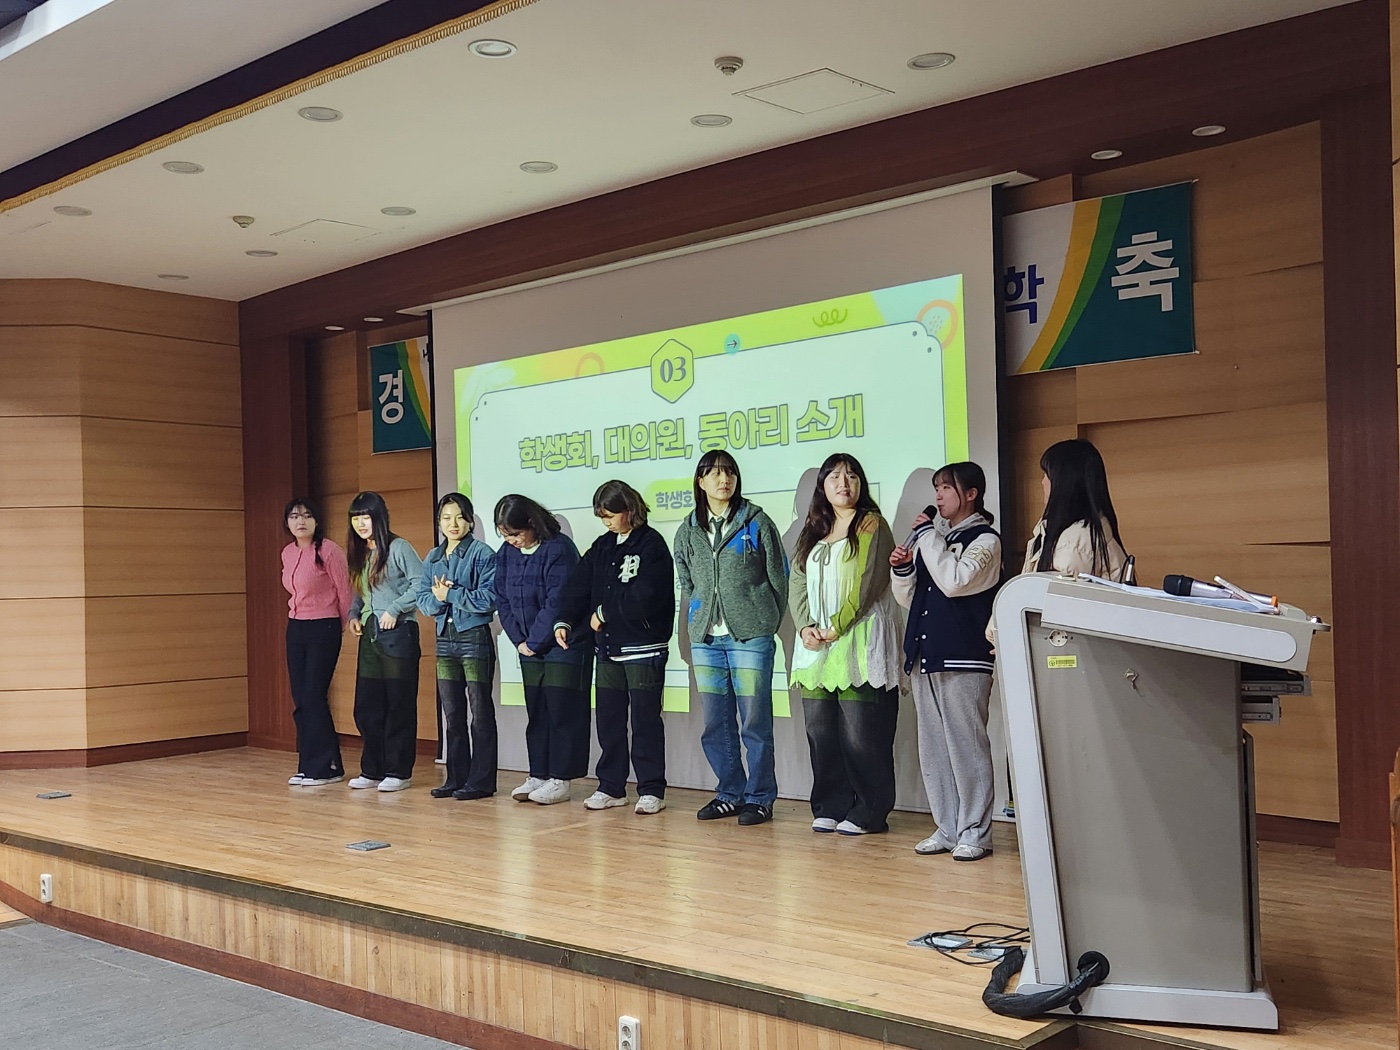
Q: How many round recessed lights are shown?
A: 14